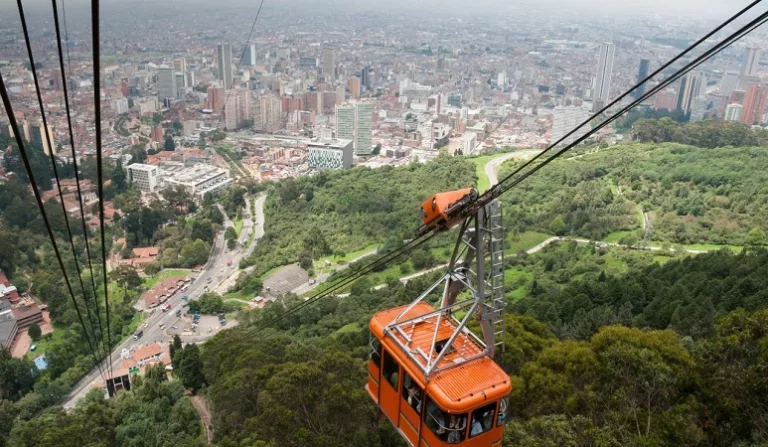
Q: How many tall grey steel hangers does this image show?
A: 1